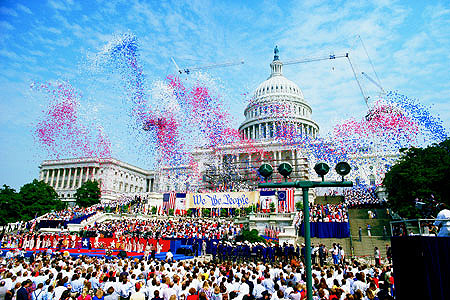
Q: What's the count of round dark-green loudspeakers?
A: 4